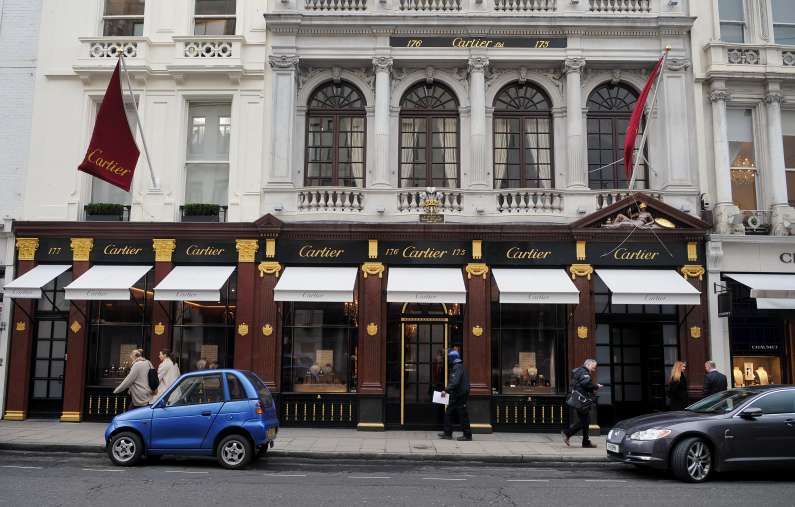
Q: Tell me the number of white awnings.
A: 8